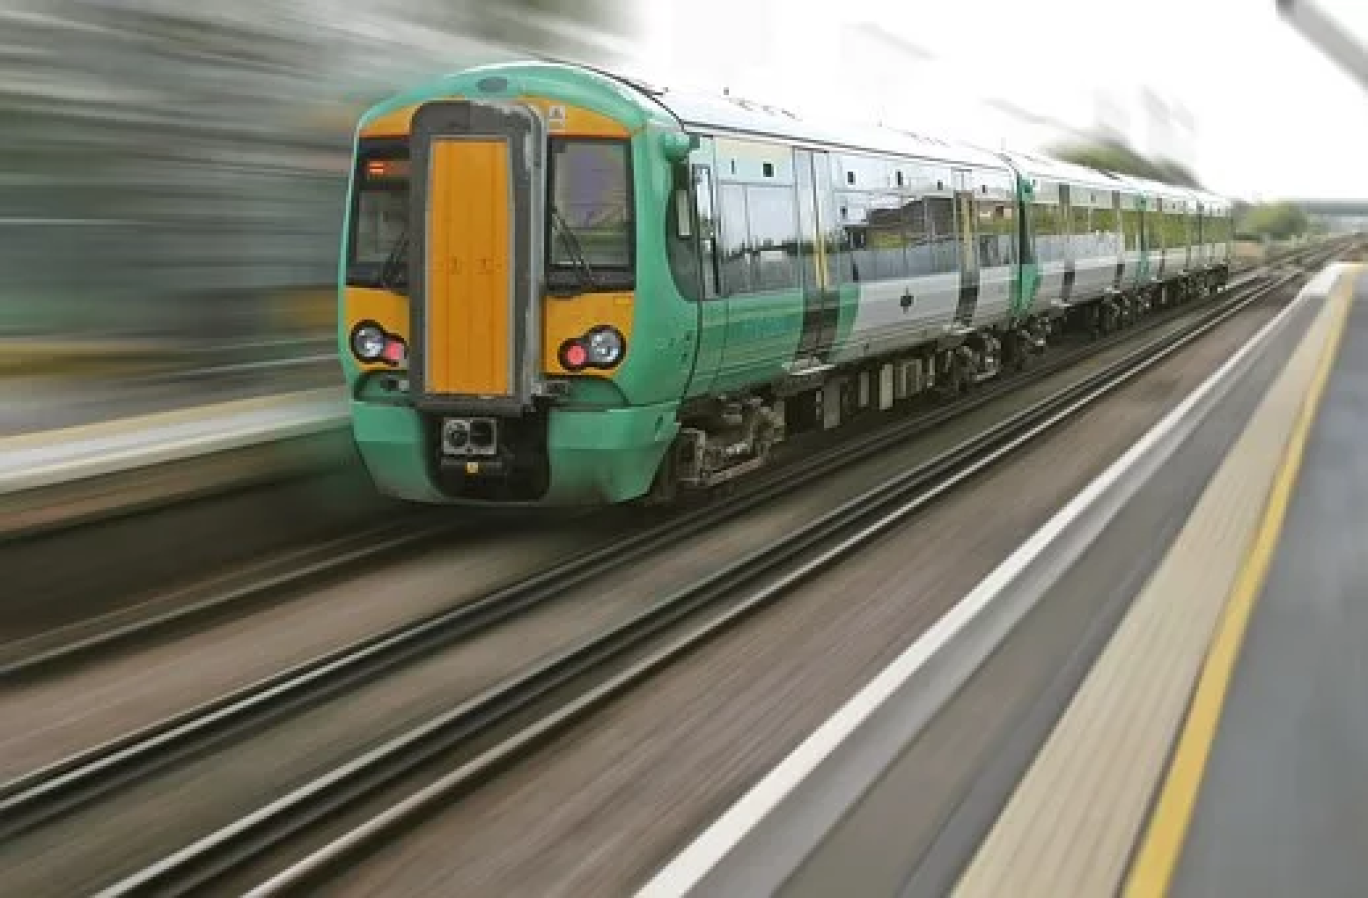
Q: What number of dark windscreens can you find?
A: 2